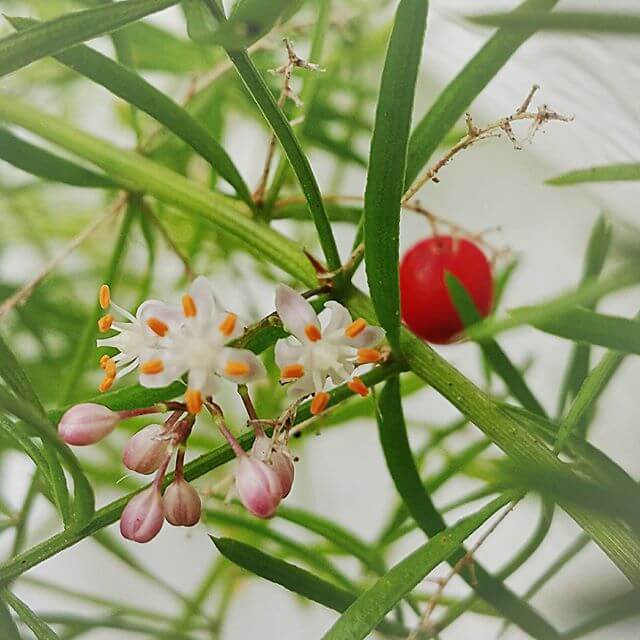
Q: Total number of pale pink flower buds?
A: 6